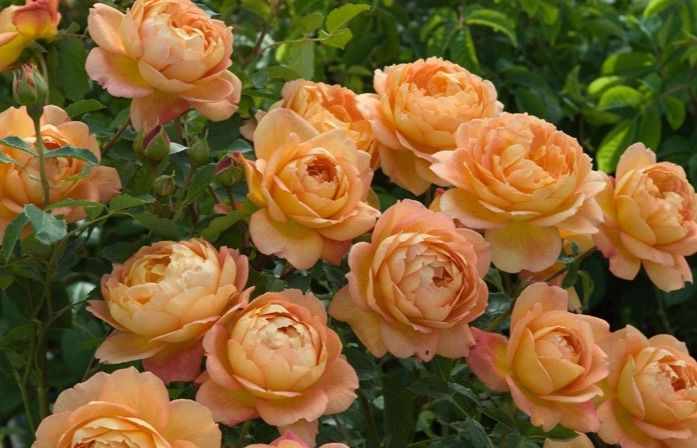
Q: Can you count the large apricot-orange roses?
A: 13